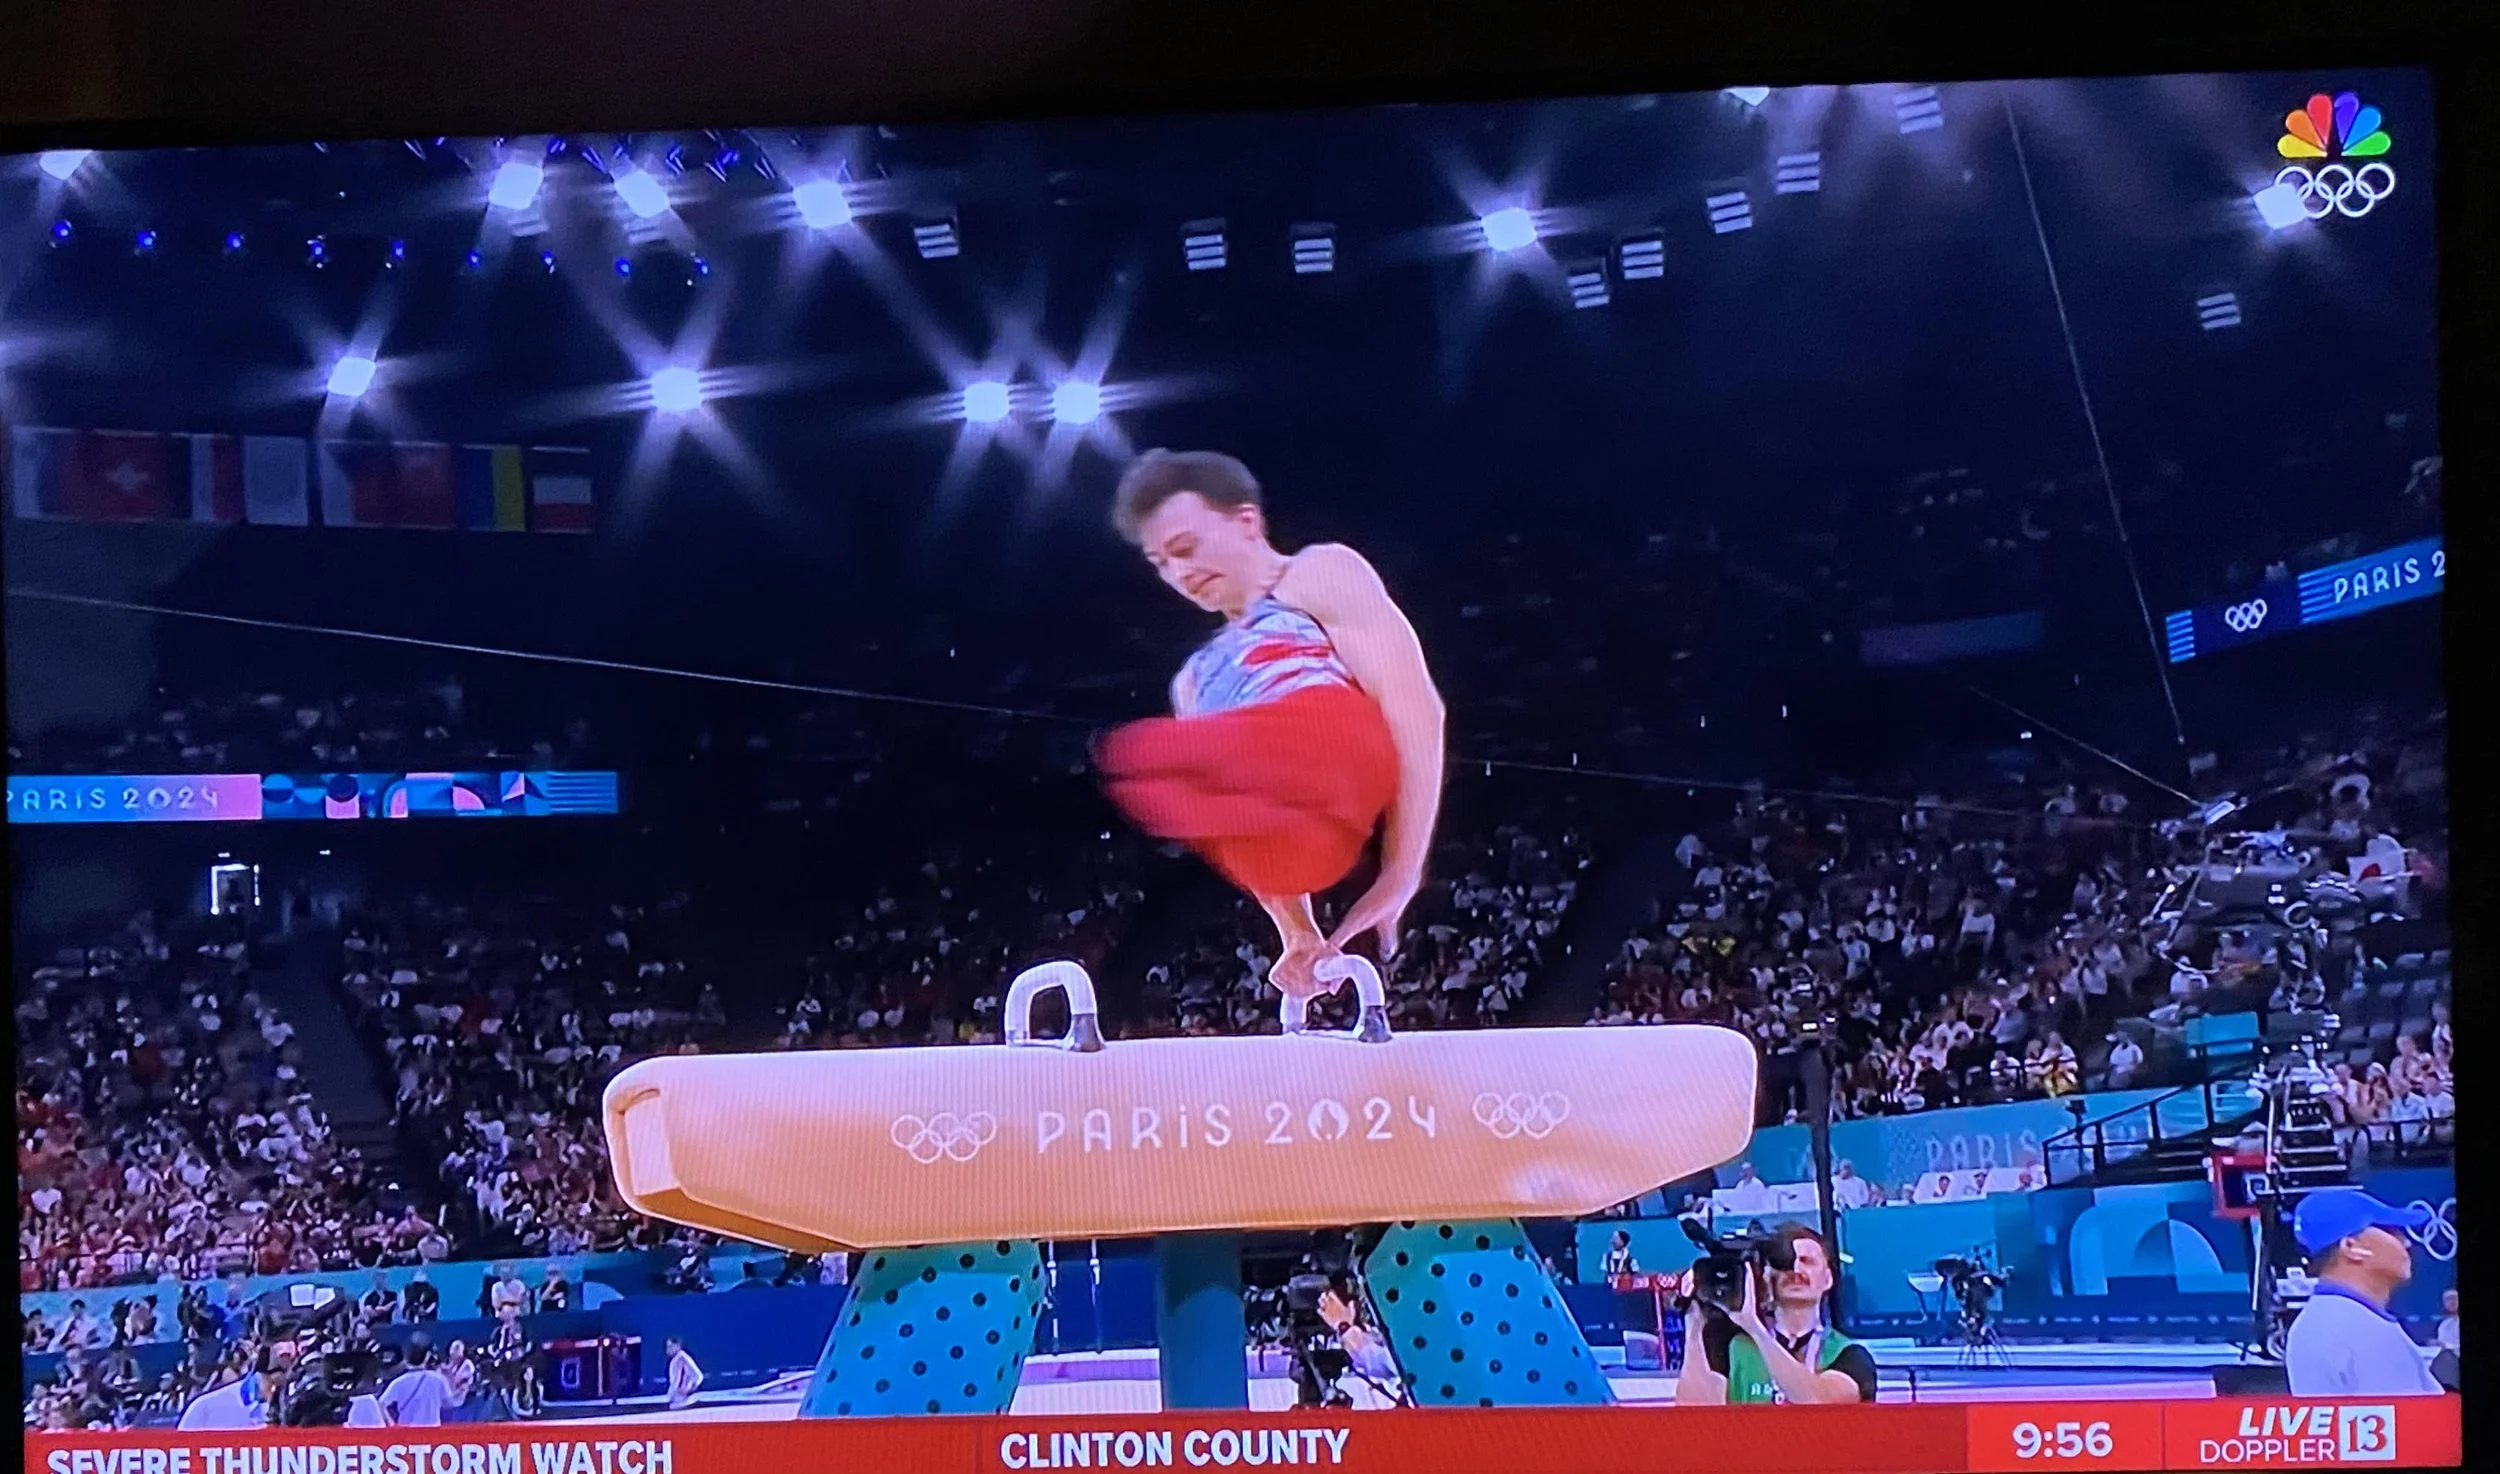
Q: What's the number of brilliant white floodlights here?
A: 11